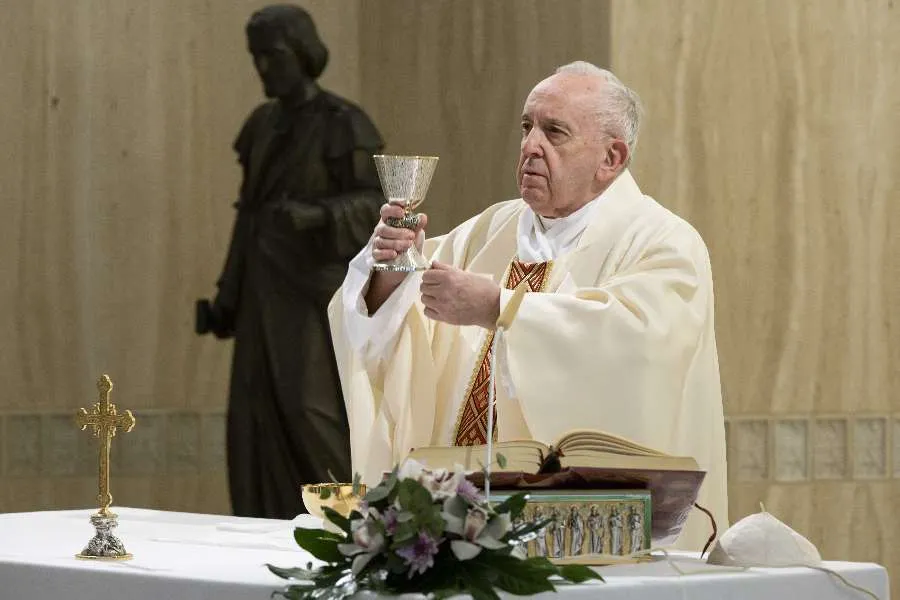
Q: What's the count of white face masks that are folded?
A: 0